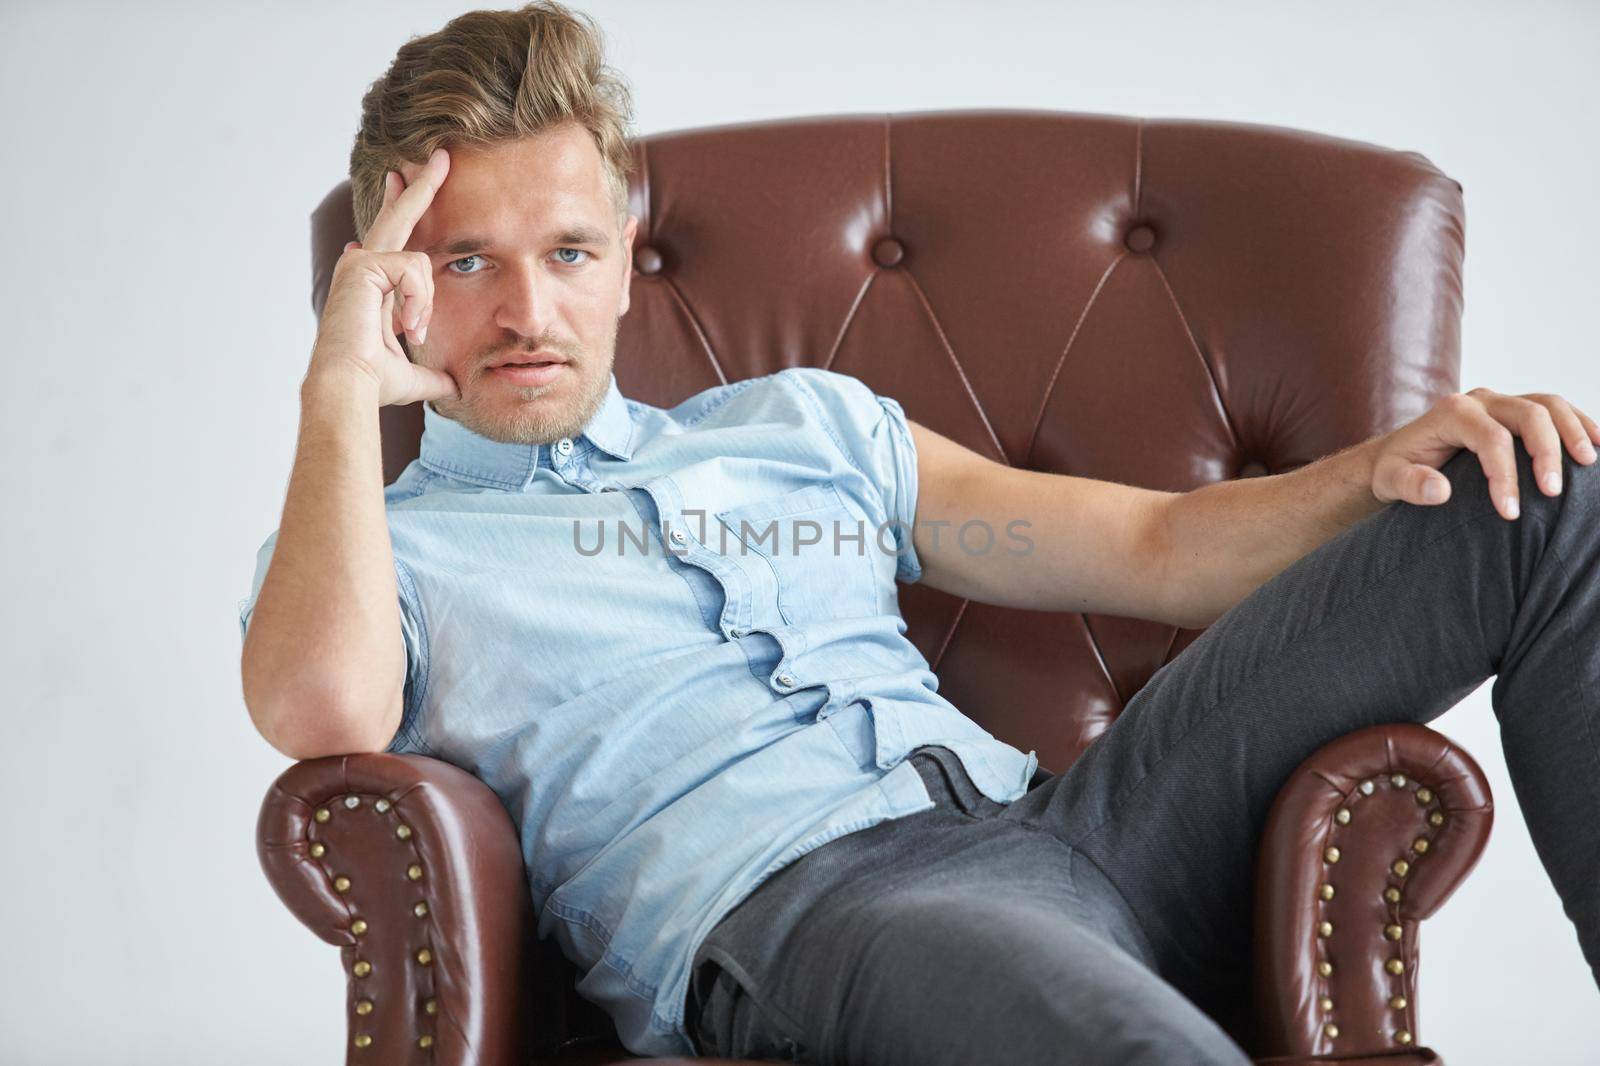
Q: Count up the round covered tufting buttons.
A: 4